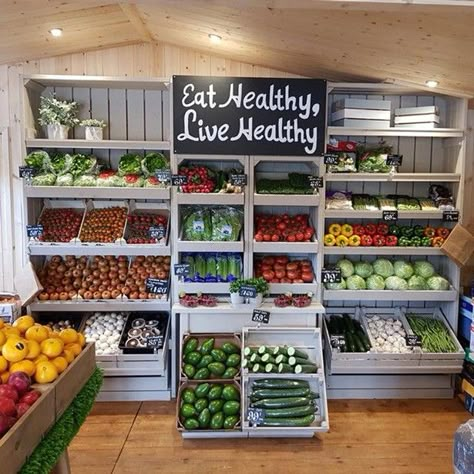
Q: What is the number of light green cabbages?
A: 11